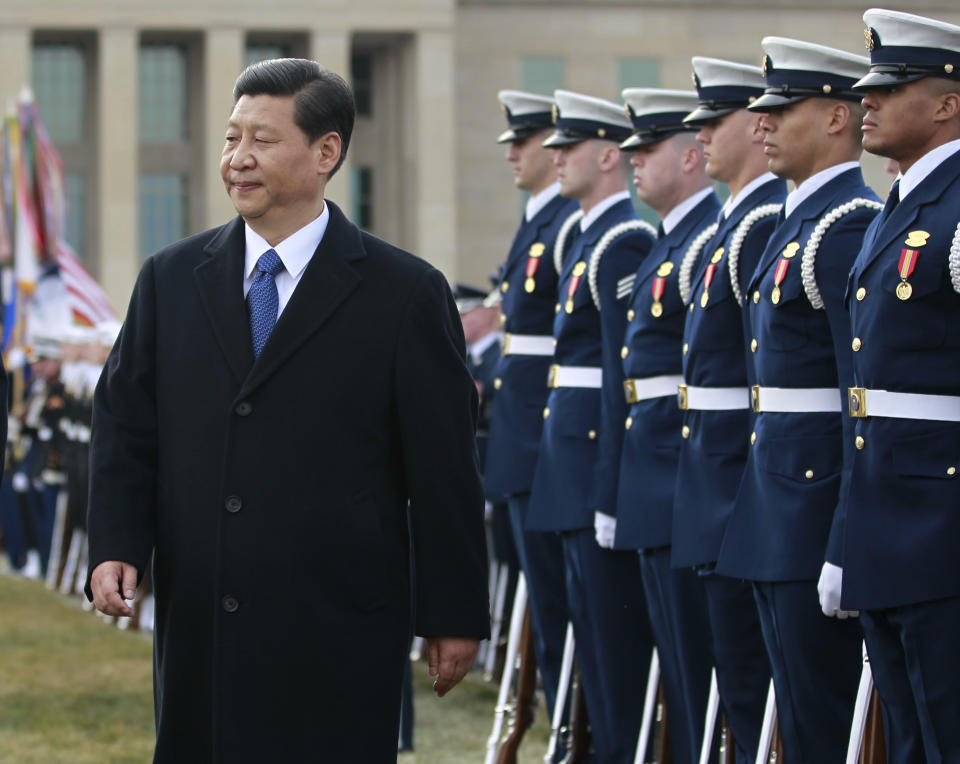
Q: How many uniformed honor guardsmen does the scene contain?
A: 6